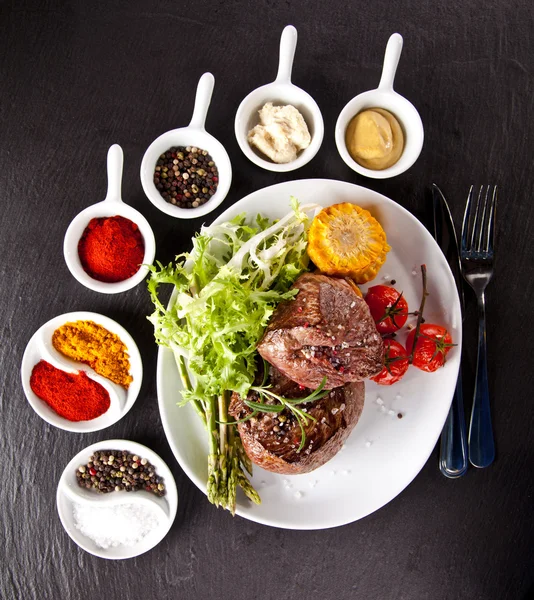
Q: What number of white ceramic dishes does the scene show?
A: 7